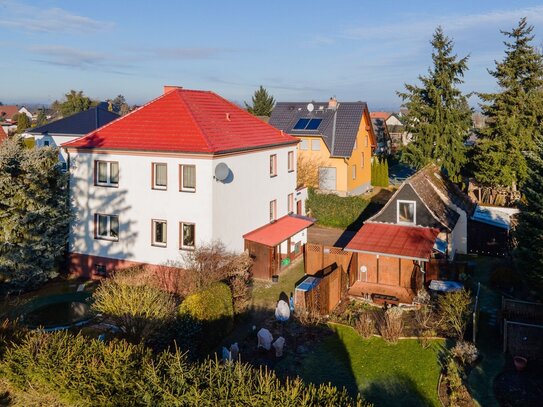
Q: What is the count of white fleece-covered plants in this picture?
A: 5